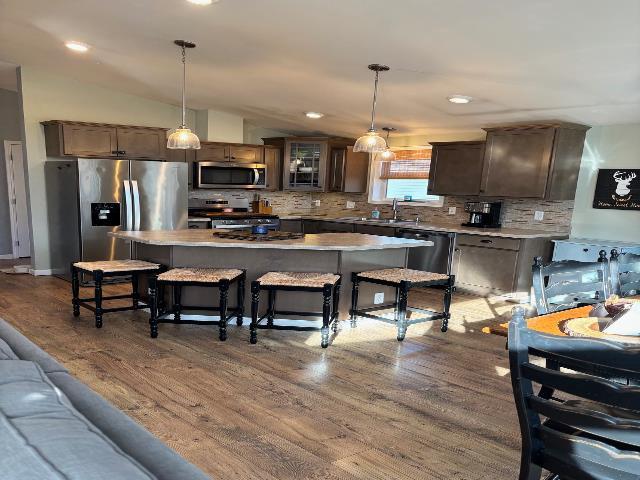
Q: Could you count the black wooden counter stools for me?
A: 4